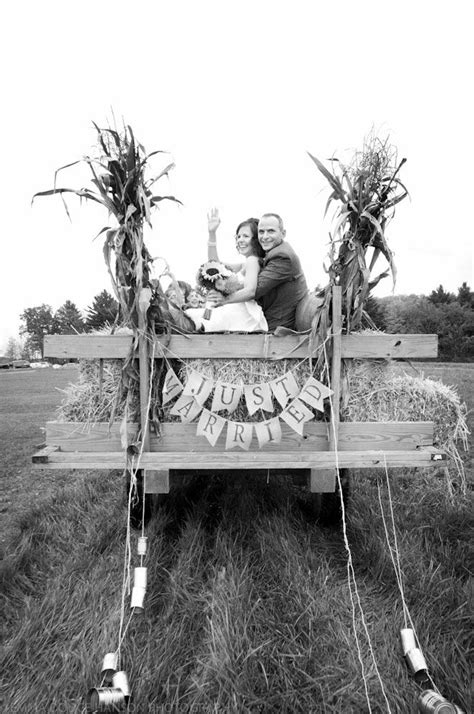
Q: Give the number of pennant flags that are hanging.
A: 11